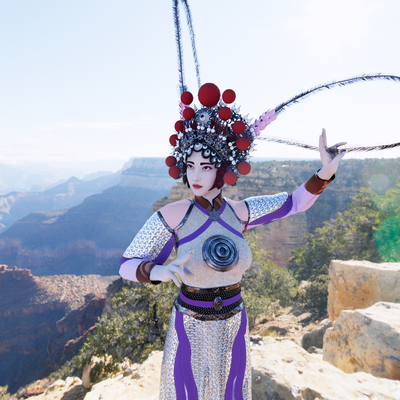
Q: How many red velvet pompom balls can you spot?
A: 13